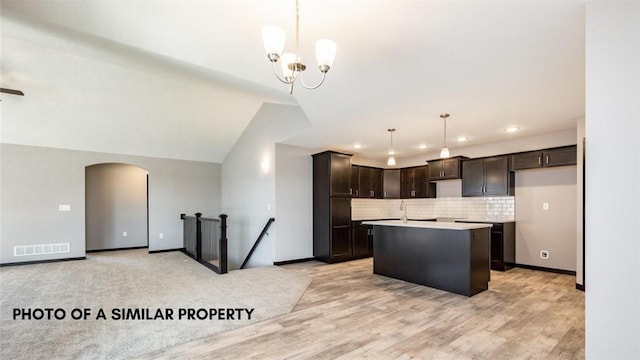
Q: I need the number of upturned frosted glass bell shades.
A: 3